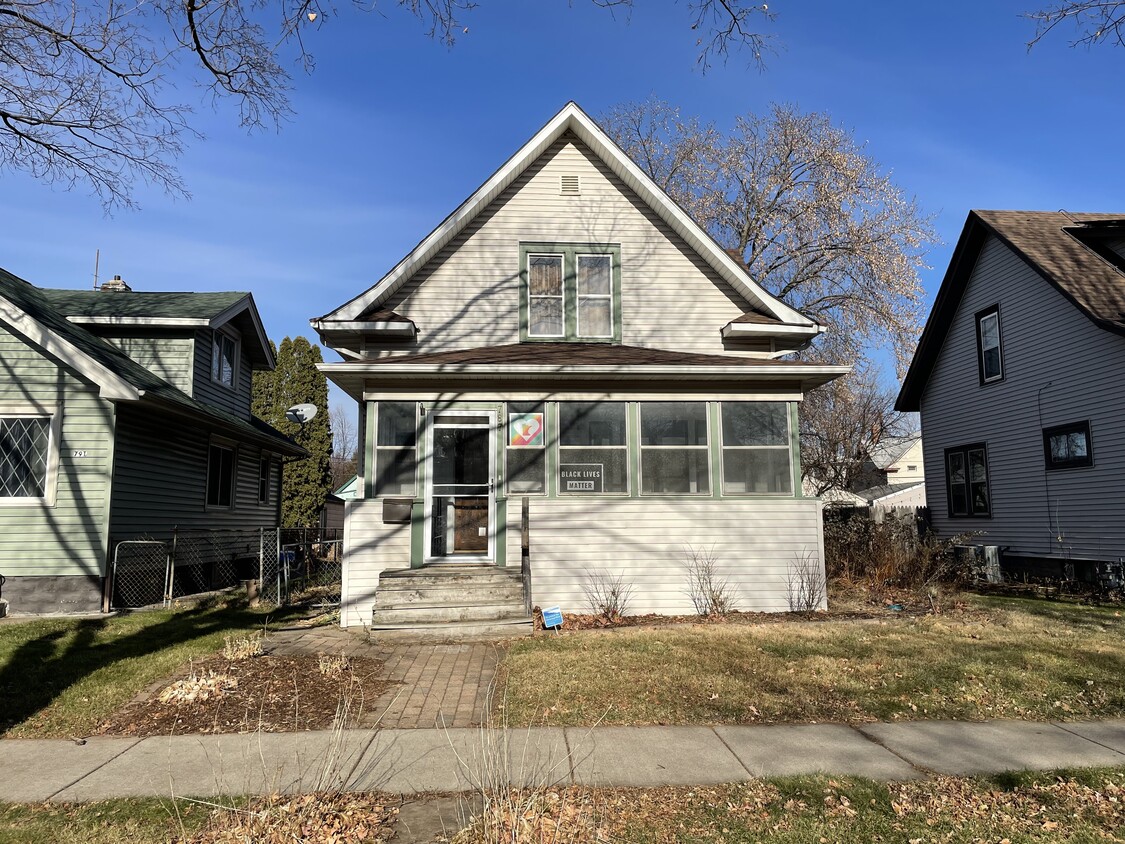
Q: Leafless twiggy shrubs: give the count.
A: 3